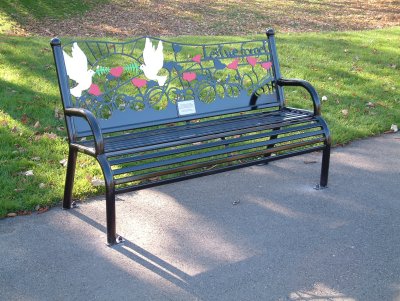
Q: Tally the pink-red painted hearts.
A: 8